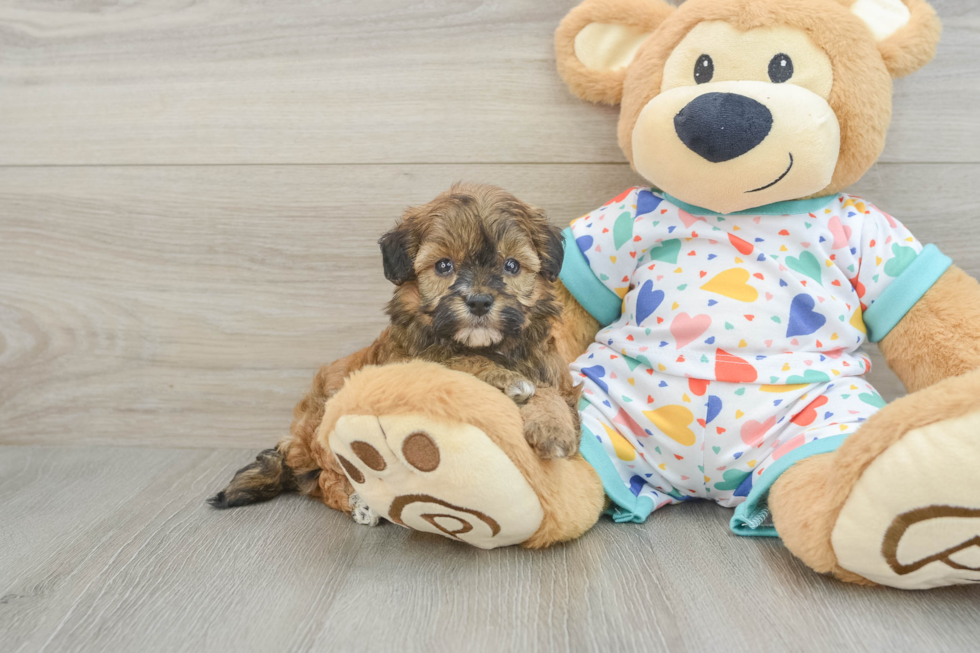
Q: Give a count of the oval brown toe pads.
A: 3